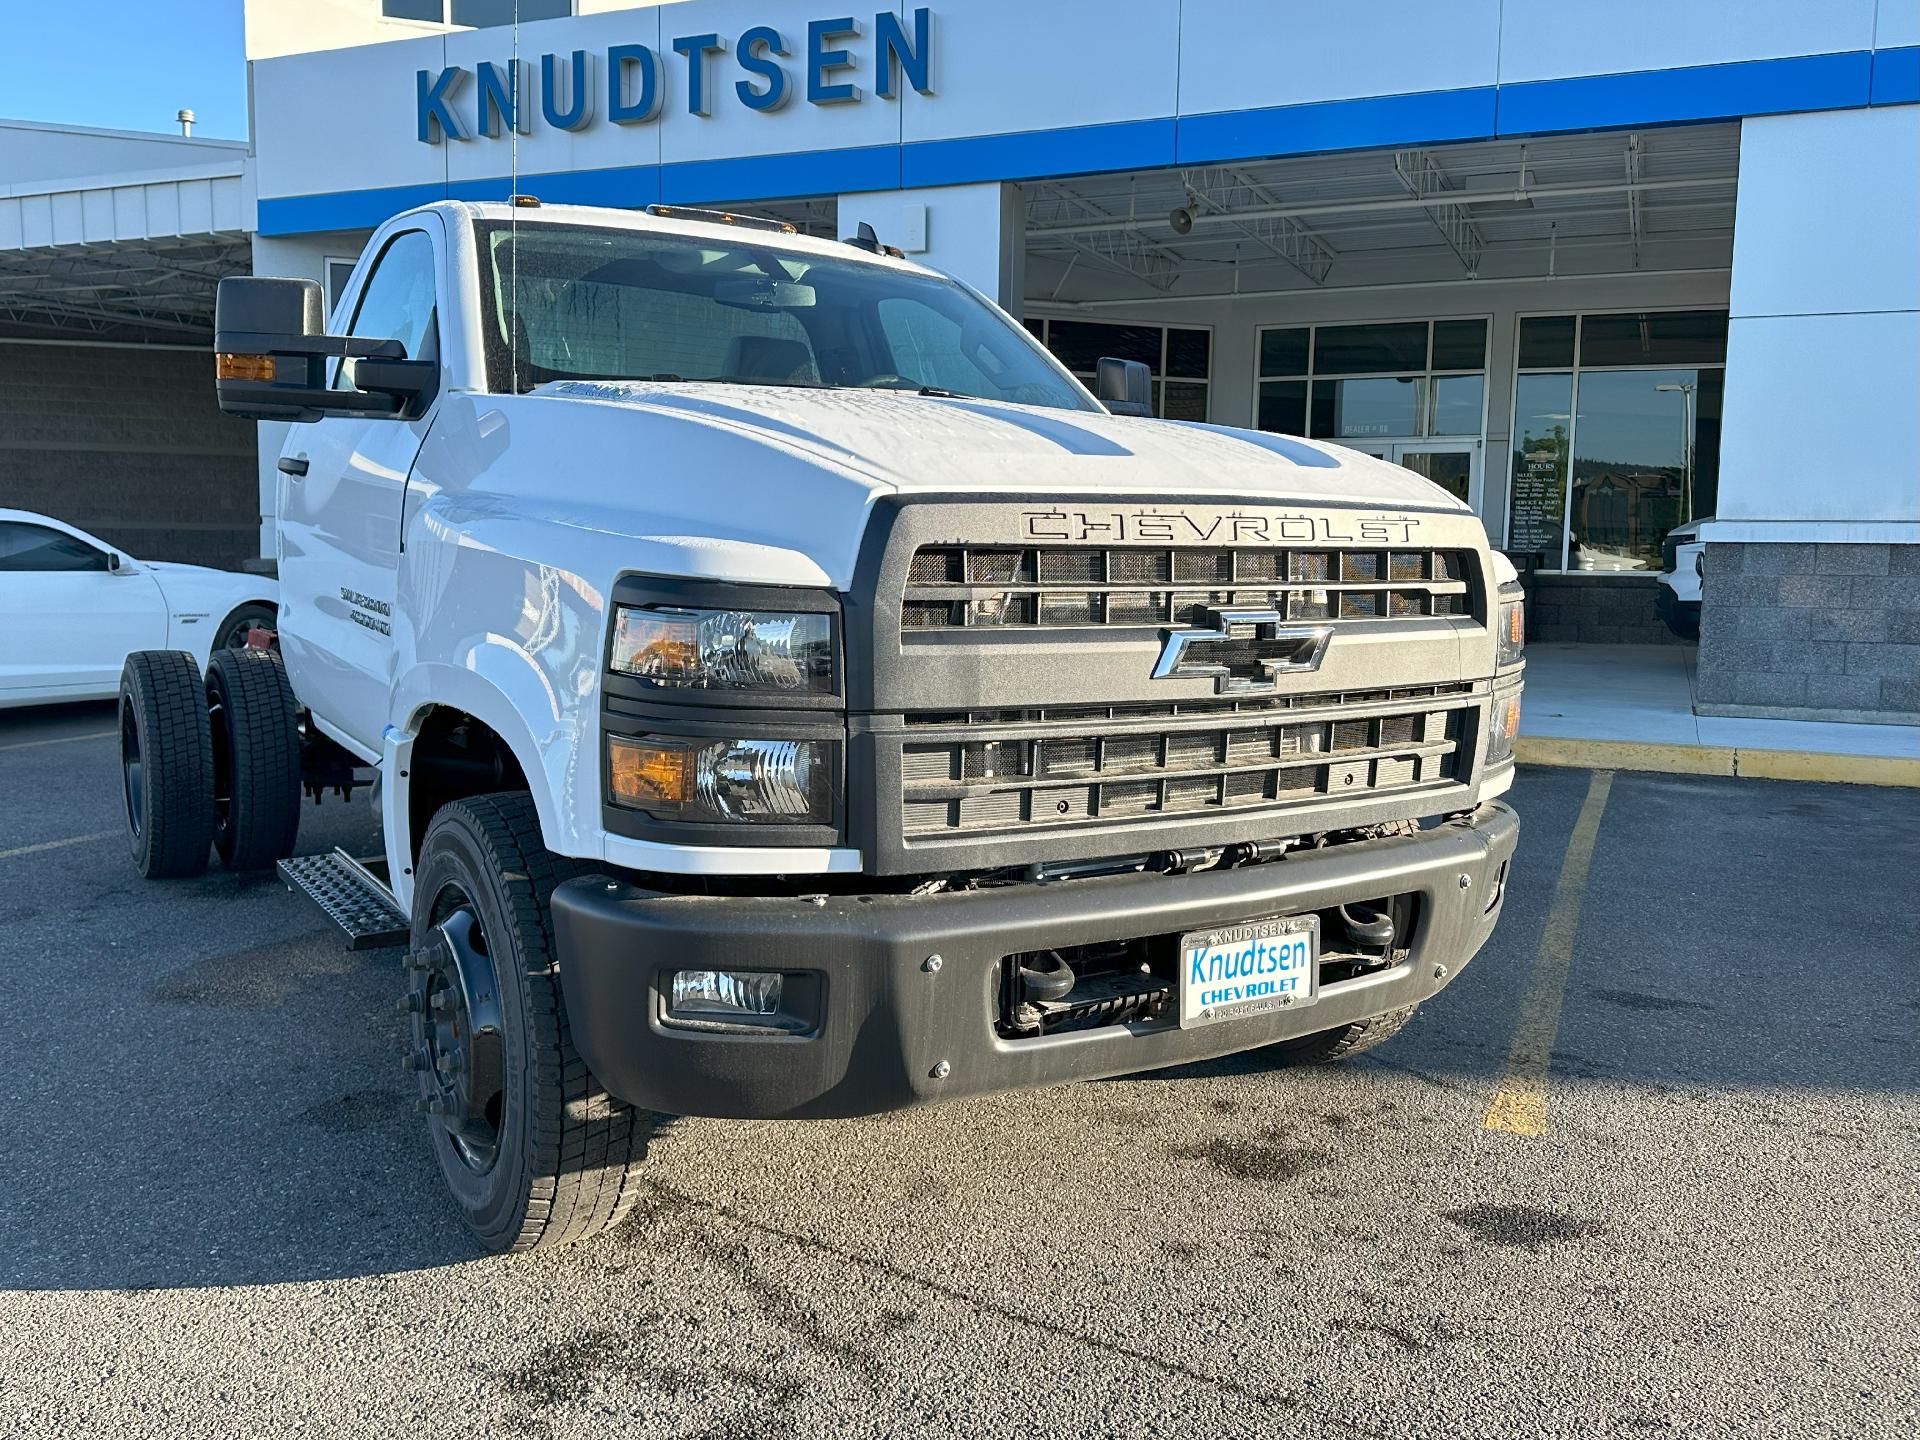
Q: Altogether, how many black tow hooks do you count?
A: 2